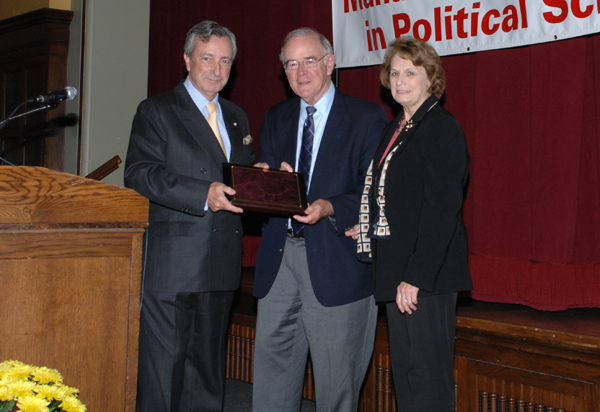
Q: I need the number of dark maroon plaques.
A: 1